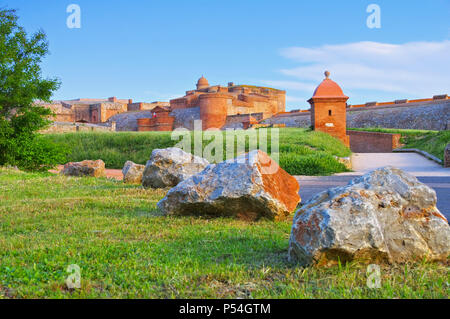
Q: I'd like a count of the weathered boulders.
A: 5